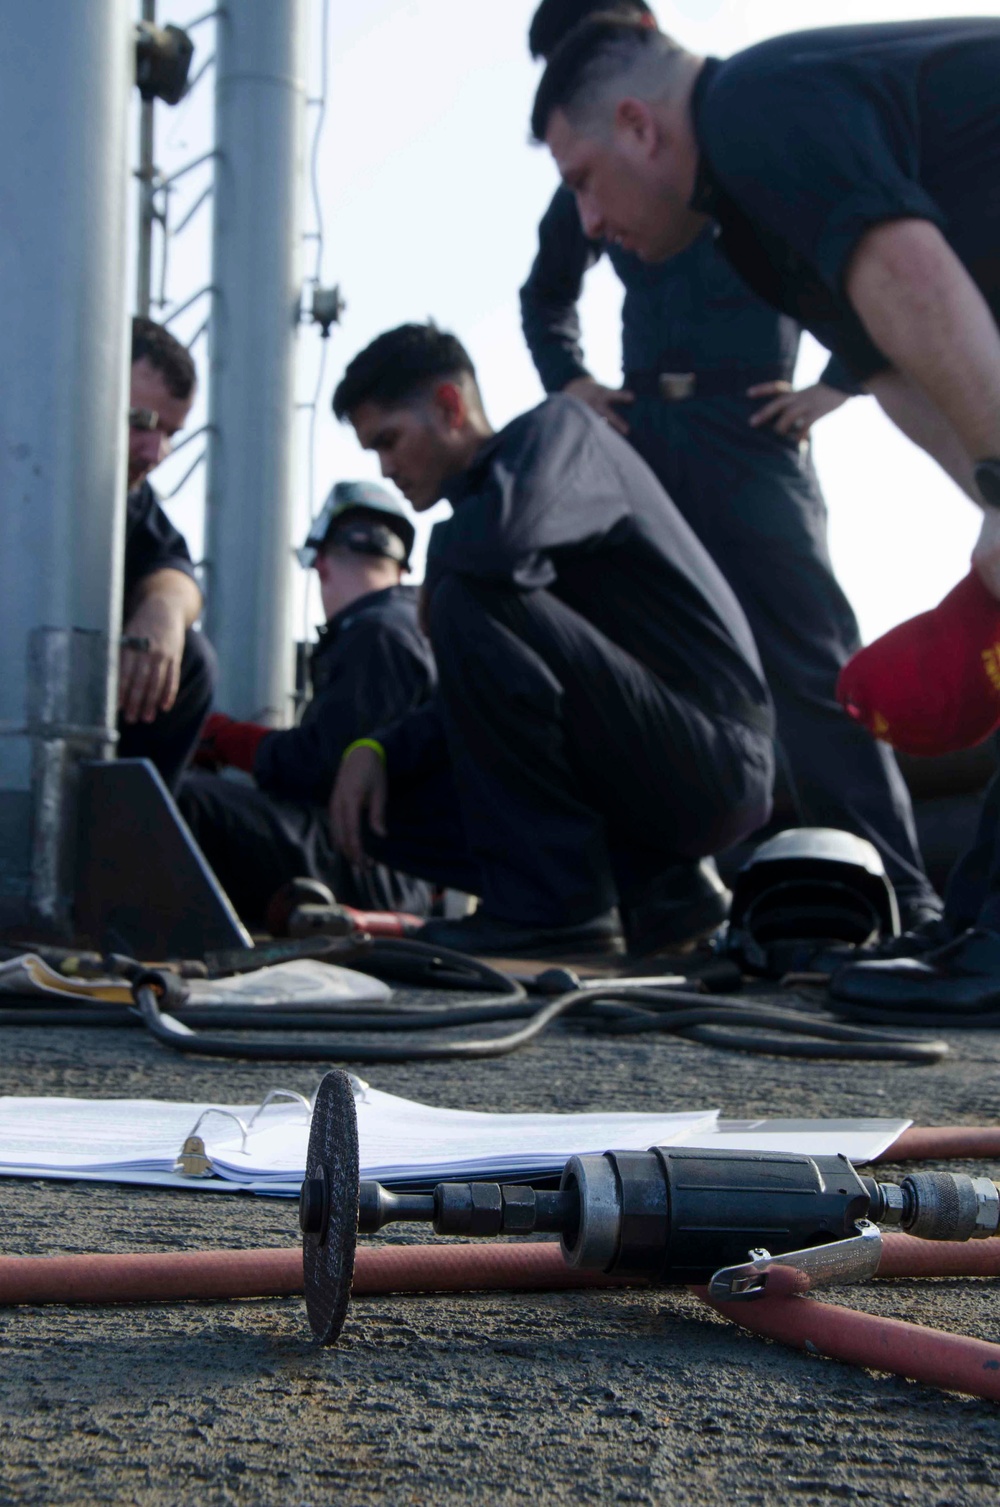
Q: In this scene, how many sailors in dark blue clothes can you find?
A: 5